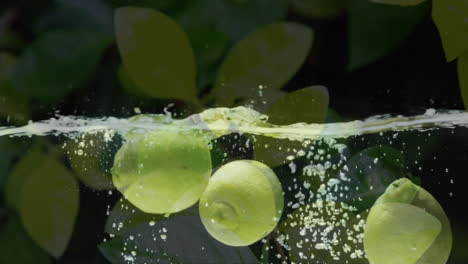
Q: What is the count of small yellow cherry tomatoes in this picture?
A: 0